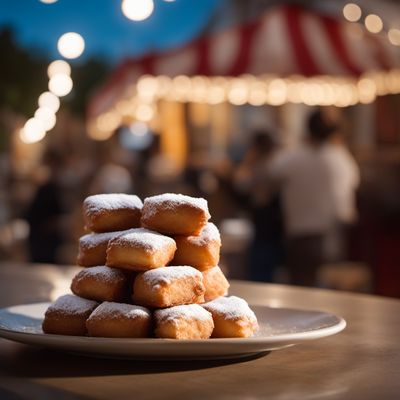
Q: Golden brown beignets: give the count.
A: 12